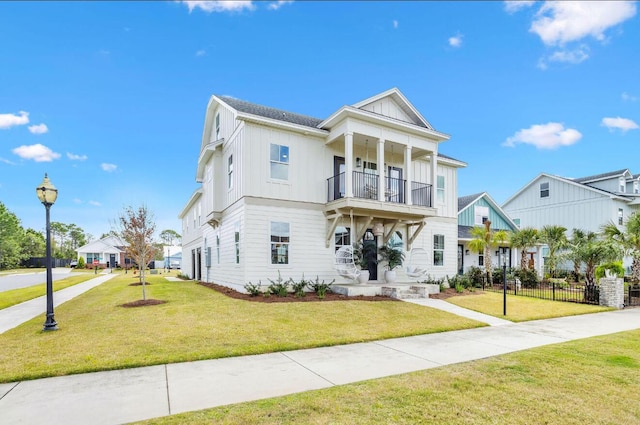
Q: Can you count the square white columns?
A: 4